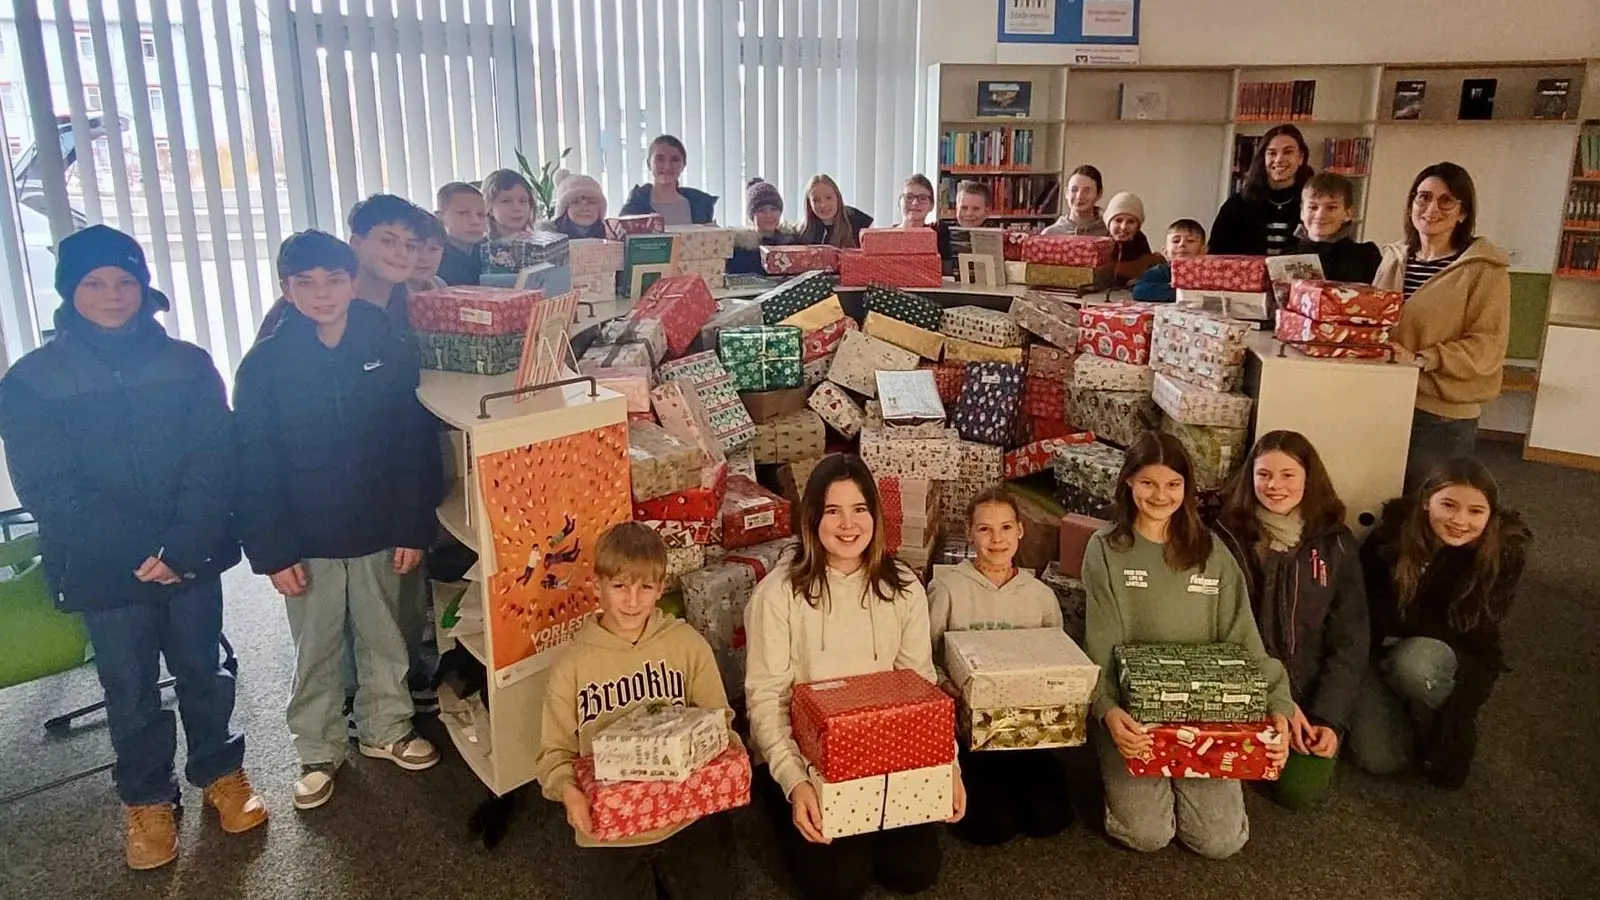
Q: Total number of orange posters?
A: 1